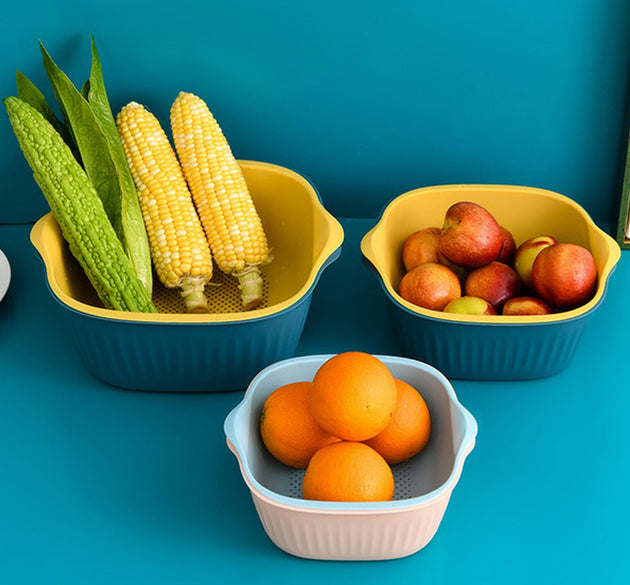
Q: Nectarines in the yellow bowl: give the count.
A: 9